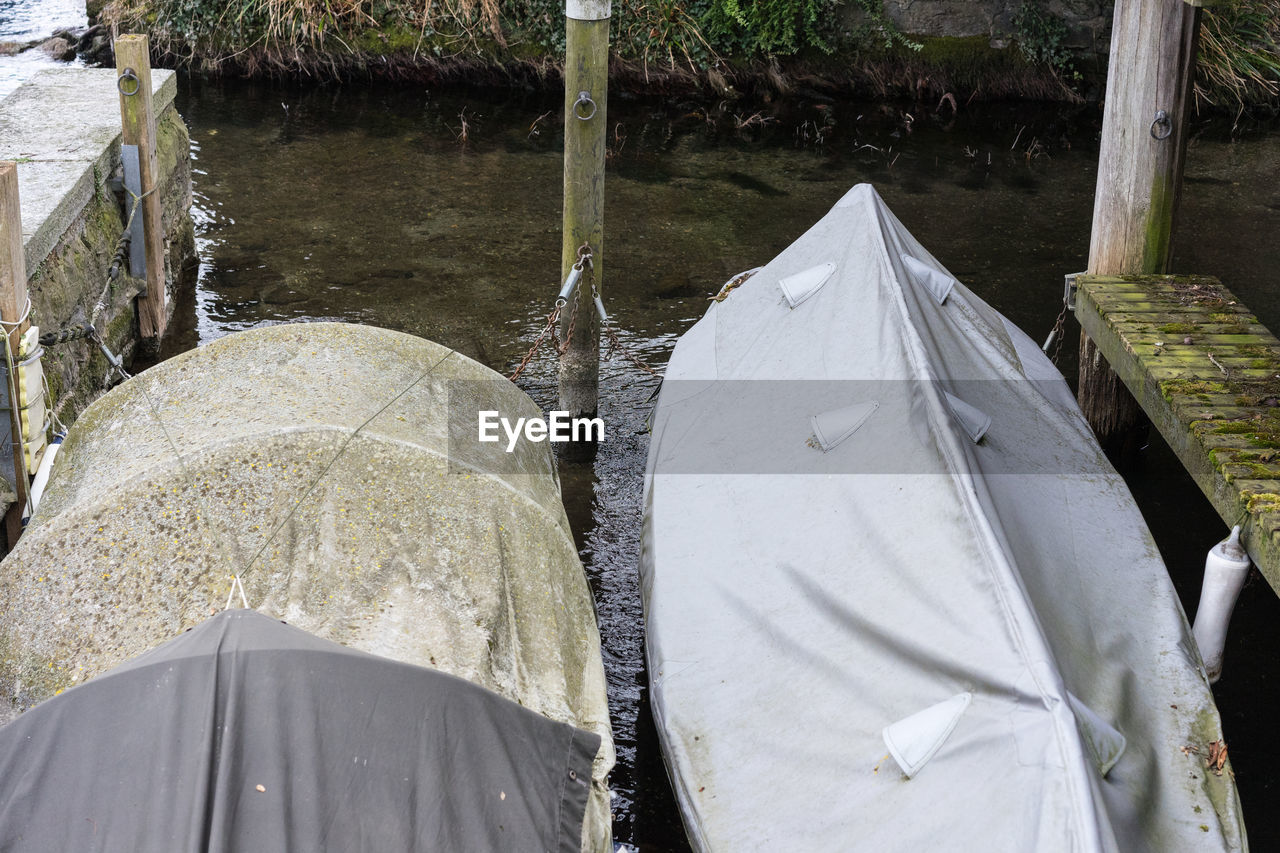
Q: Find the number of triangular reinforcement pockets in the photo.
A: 6